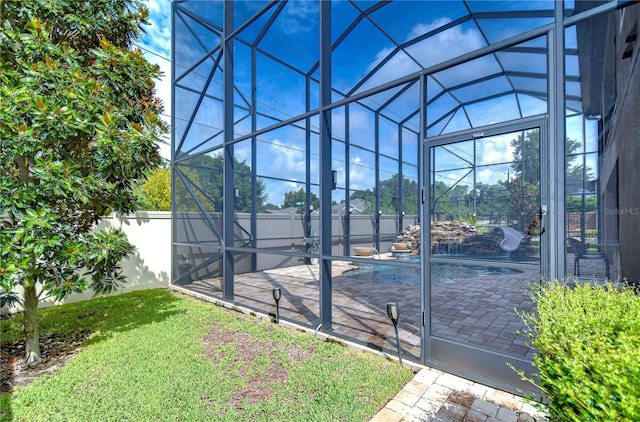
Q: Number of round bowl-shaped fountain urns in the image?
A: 2